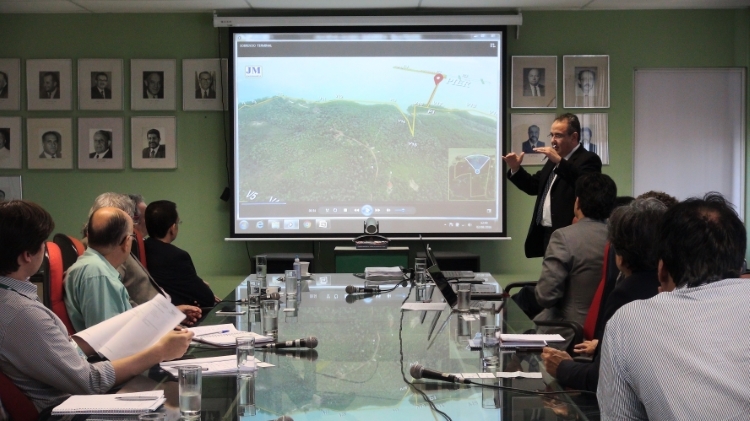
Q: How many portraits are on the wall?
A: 14